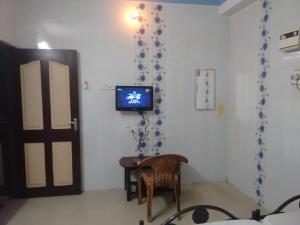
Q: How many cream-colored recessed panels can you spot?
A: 4